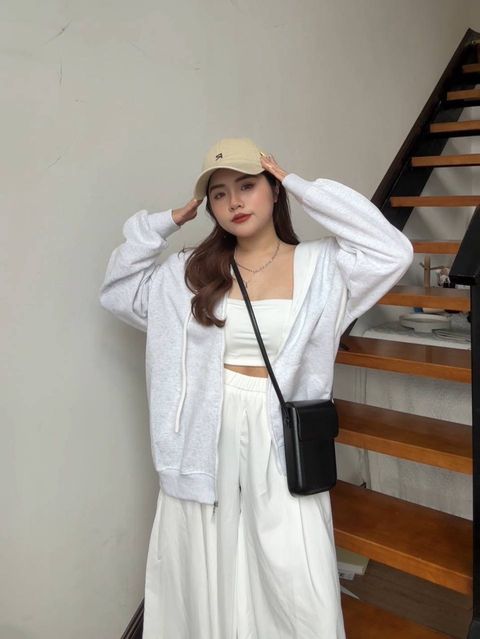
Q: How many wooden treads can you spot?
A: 11